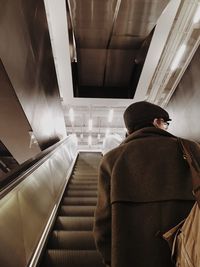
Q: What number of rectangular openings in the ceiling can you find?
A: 1